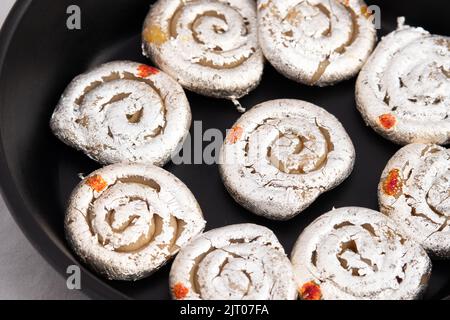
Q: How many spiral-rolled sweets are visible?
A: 9